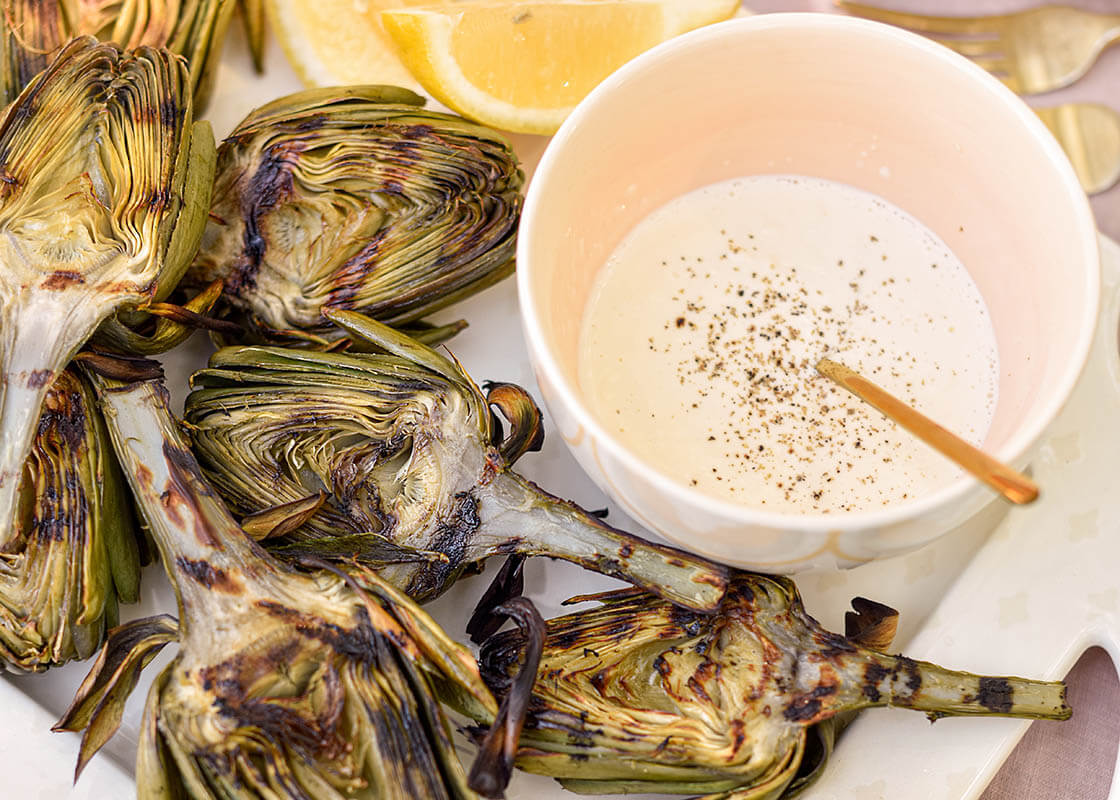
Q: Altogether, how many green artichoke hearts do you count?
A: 7